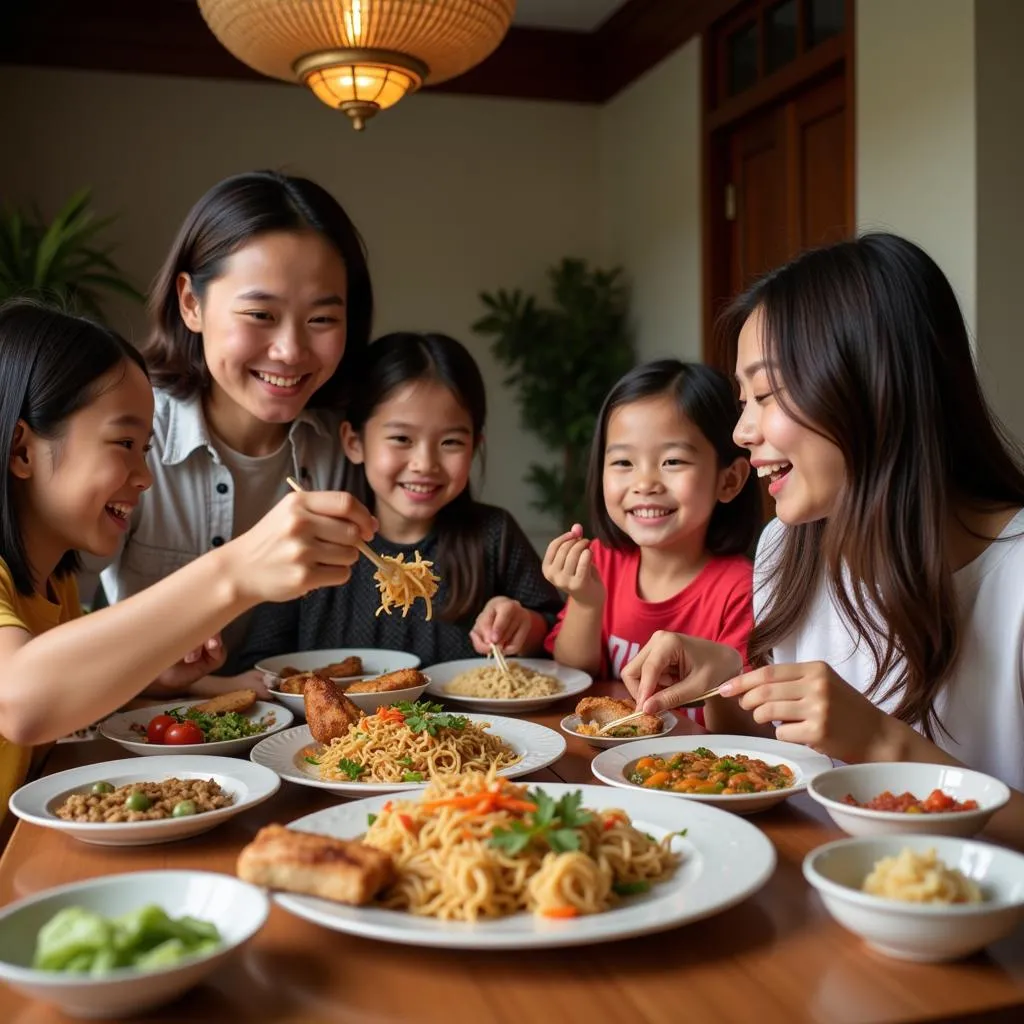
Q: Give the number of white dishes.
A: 12